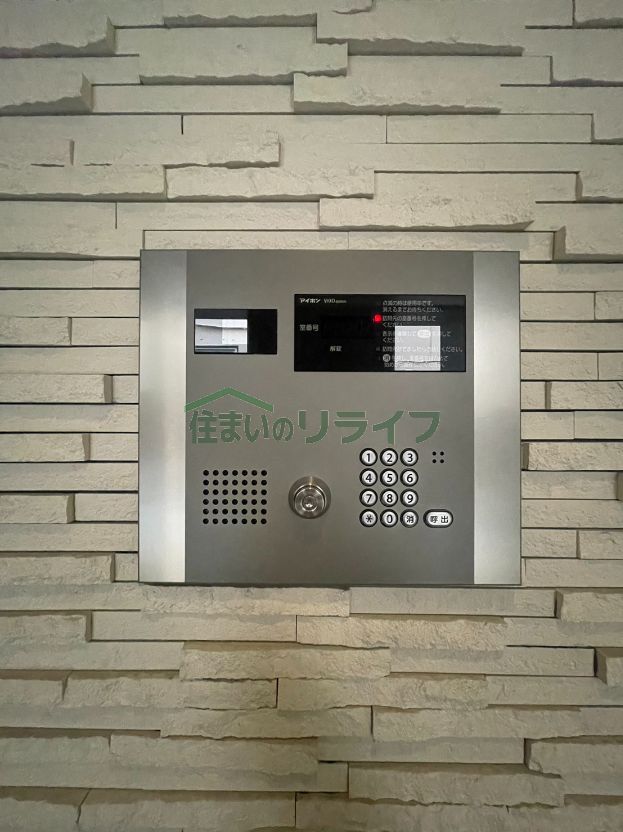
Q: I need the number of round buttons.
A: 12